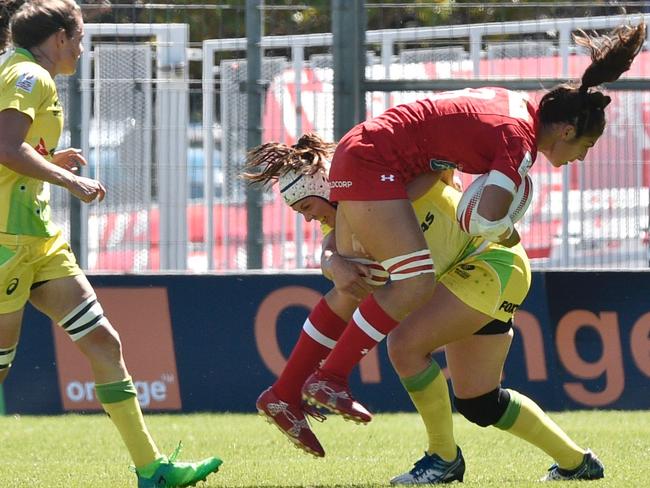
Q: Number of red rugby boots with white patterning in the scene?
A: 2